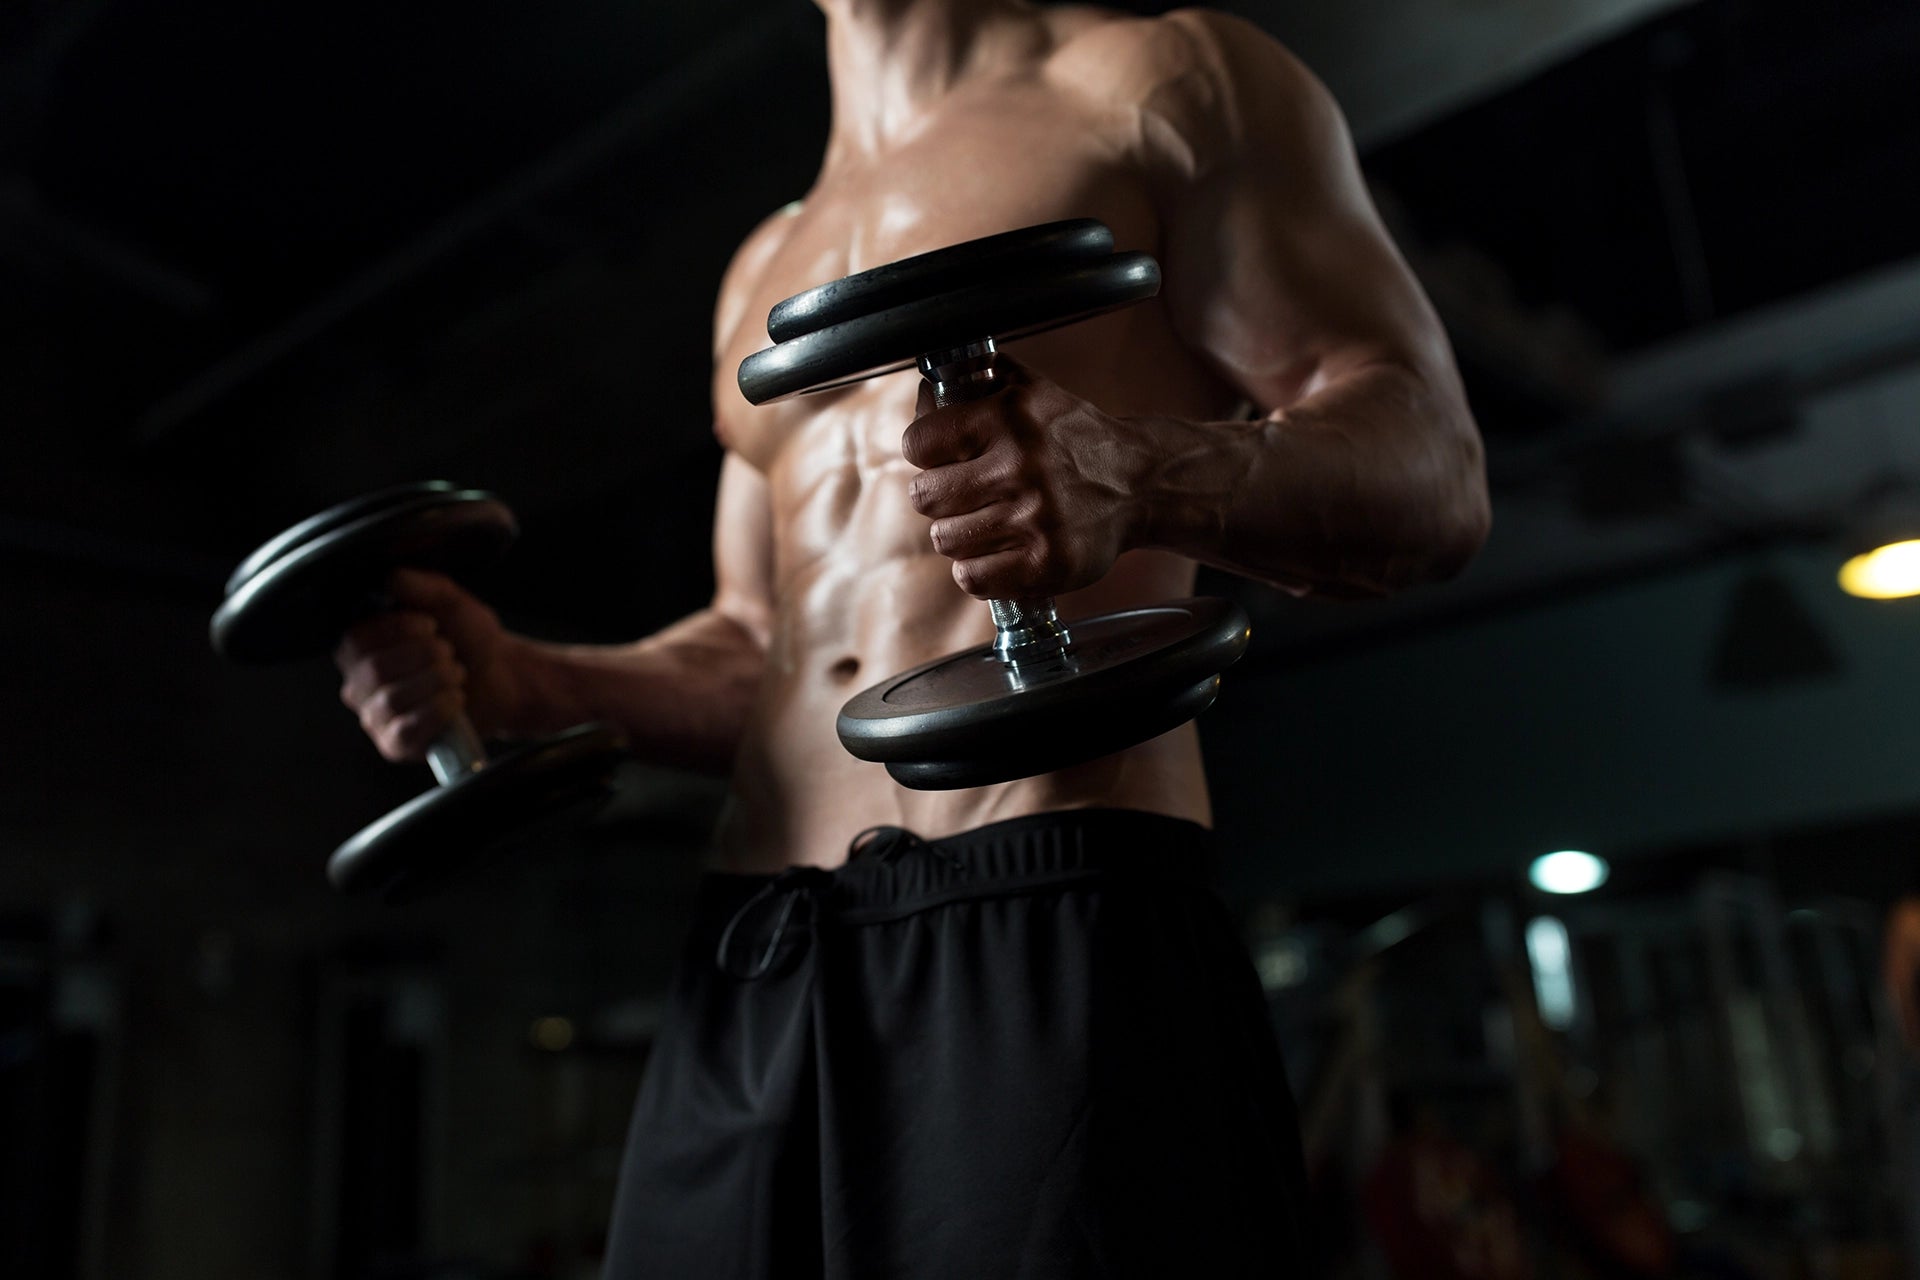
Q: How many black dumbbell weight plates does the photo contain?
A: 8